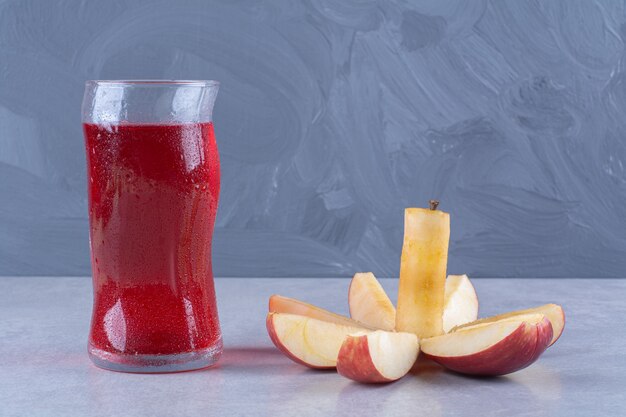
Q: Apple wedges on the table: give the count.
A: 7